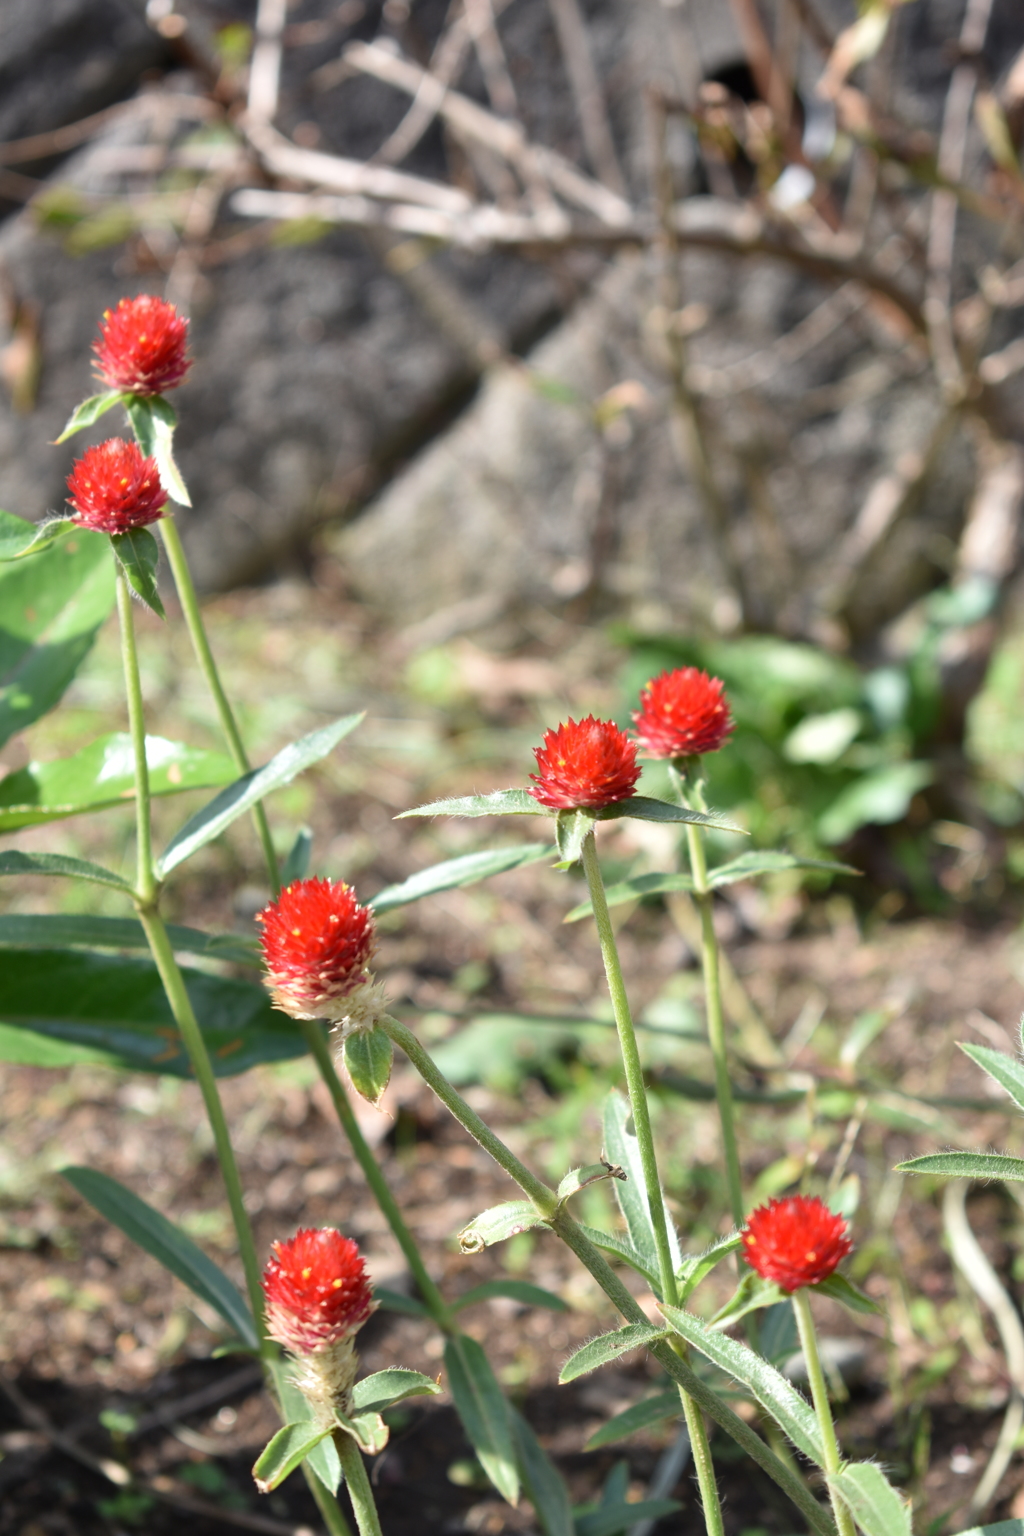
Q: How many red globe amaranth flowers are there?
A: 7